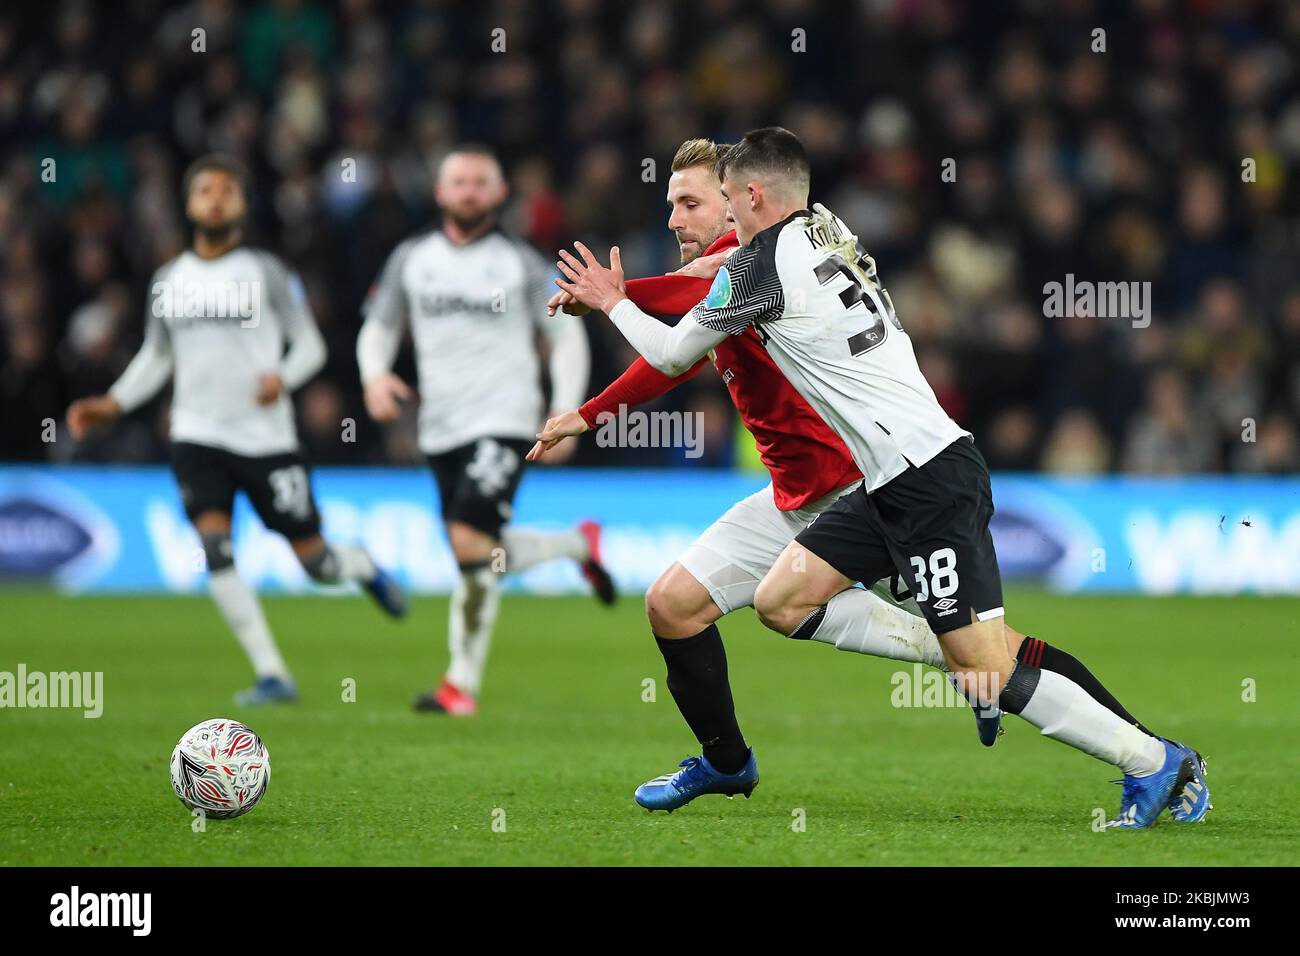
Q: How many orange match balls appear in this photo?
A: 0